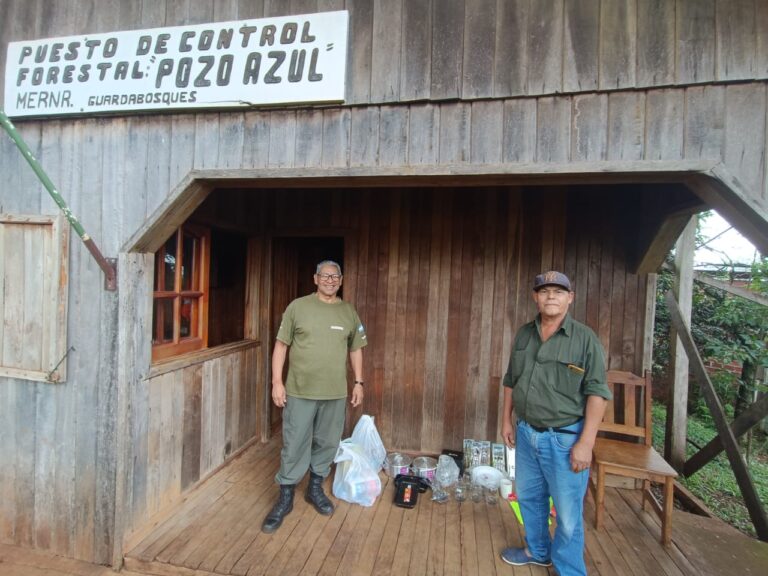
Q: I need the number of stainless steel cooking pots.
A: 2